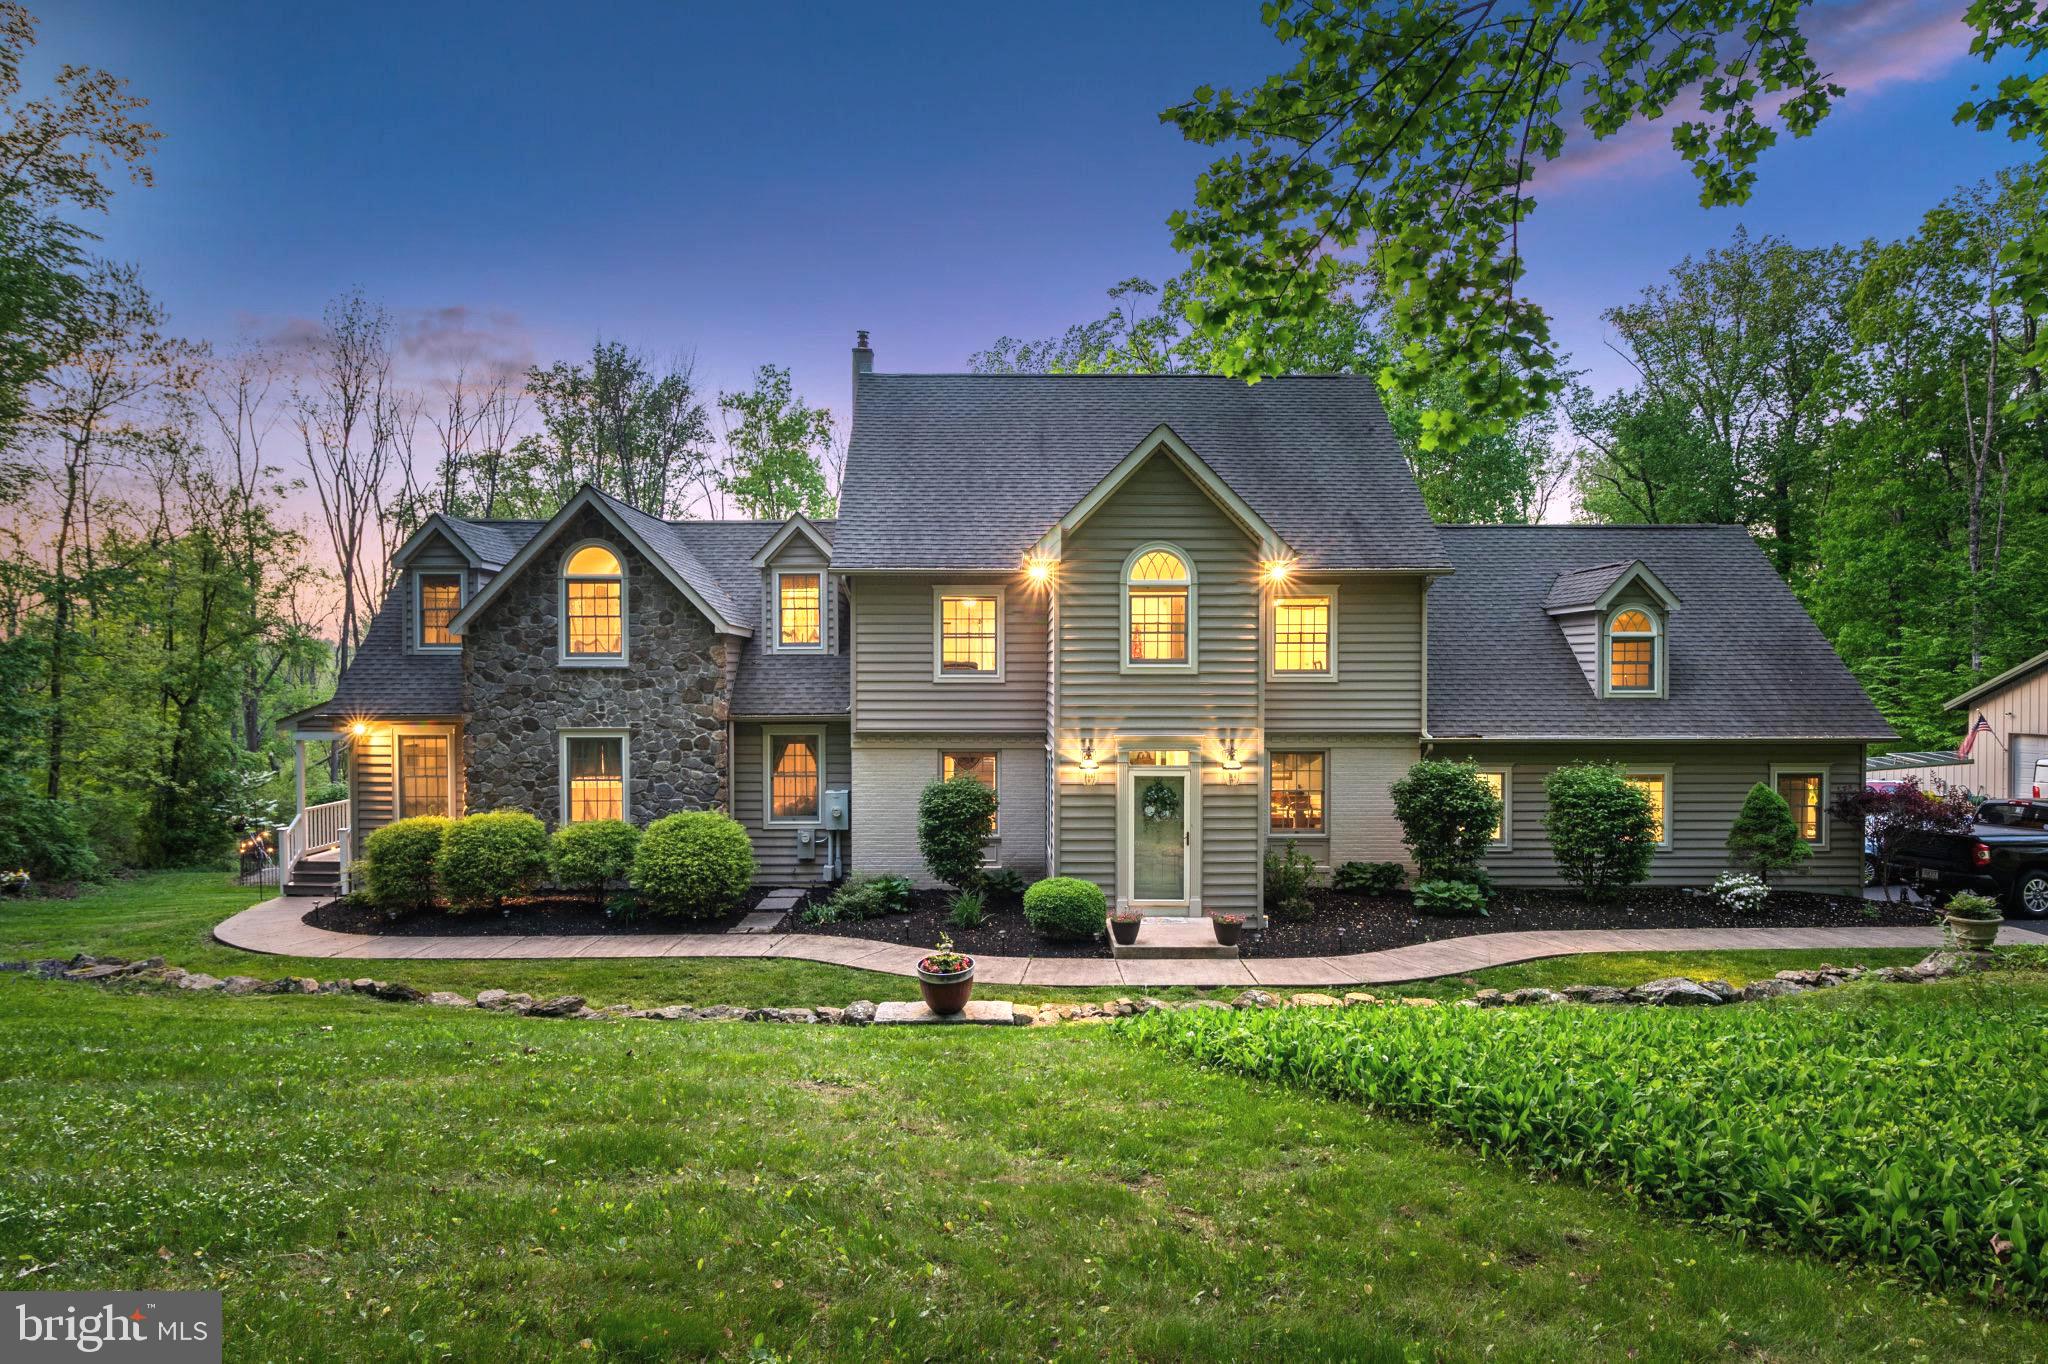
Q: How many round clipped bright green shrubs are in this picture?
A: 5